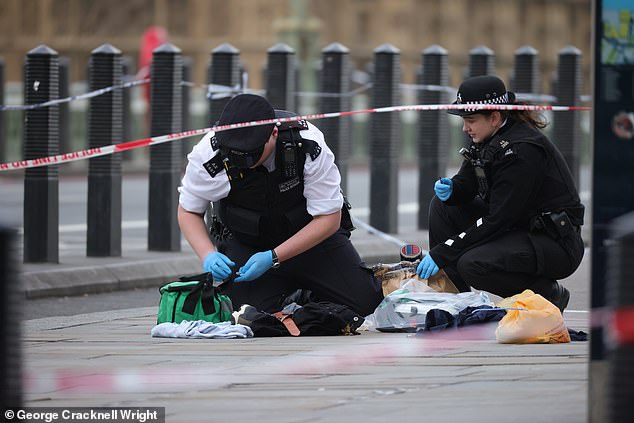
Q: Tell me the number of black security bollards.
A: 11